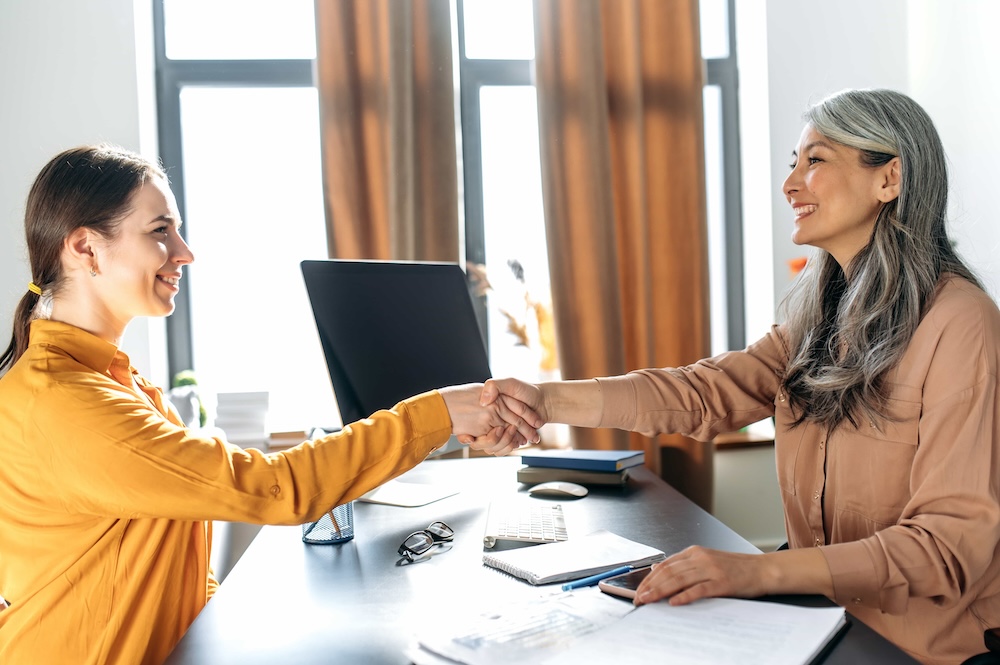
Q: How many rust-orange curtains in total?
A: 2